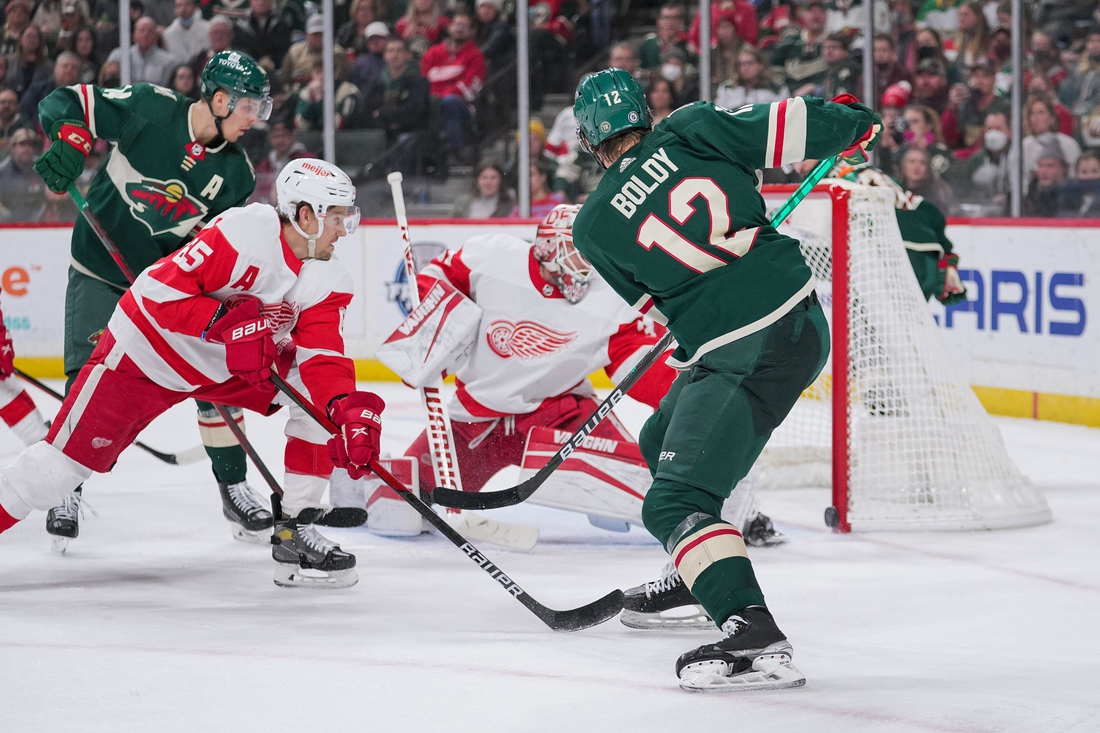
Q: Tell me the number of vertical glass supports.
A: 6